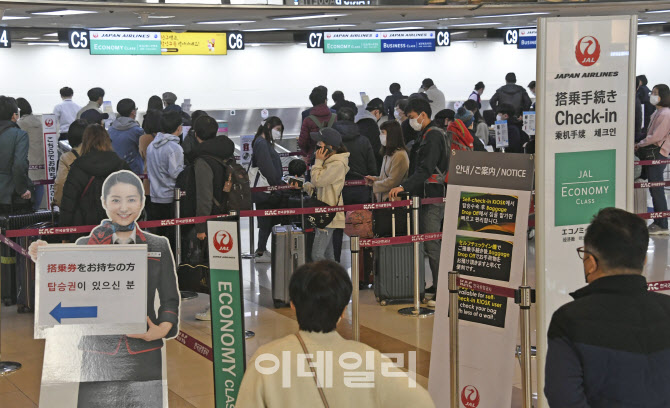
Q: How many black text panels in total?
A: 3